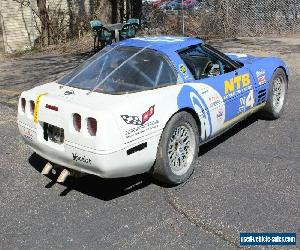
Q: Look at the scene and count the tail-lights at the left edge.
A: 2